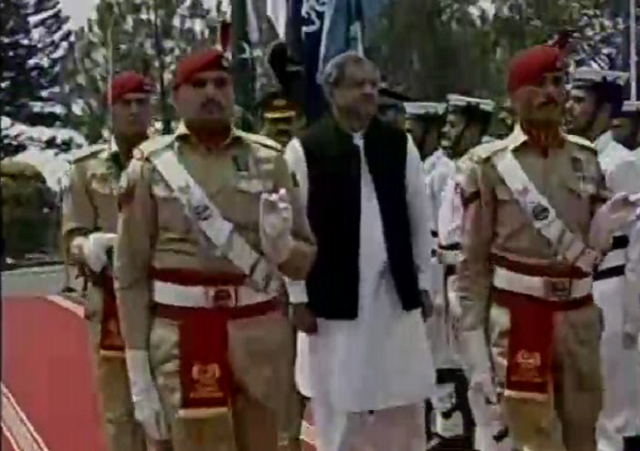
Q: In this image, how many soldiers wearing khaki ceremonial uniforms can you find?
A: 3